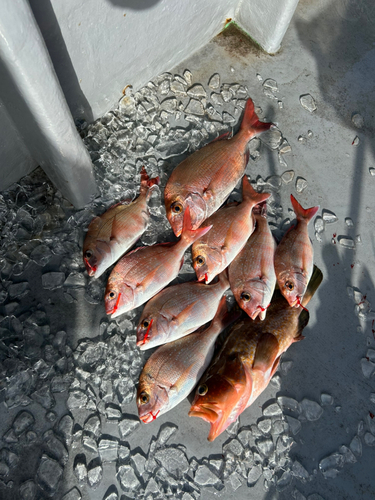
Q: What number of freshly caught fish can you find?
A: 9